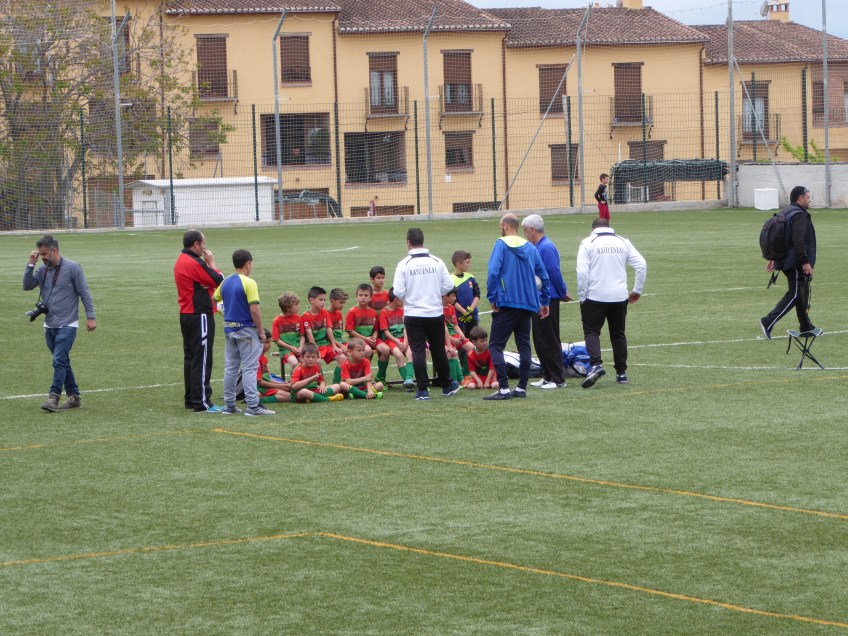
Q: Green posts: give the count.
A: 11